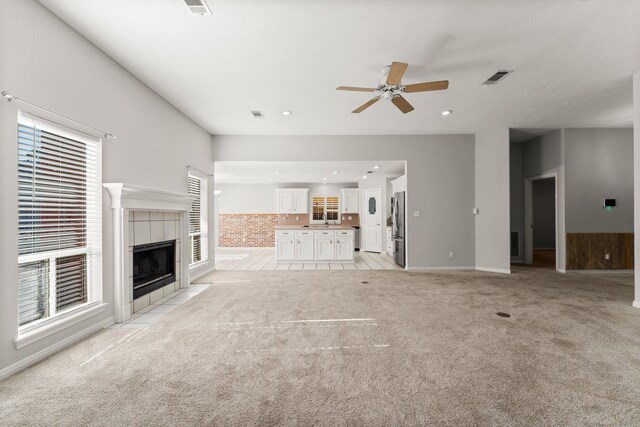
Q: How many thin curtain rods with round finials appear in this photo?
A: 2